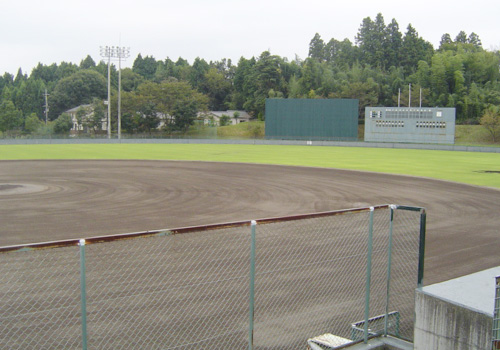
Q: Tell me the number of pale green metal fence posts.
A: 4